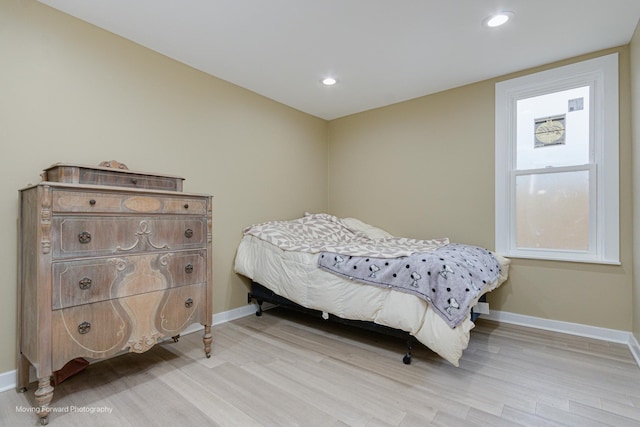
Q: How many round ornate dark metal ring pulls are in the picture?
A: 6